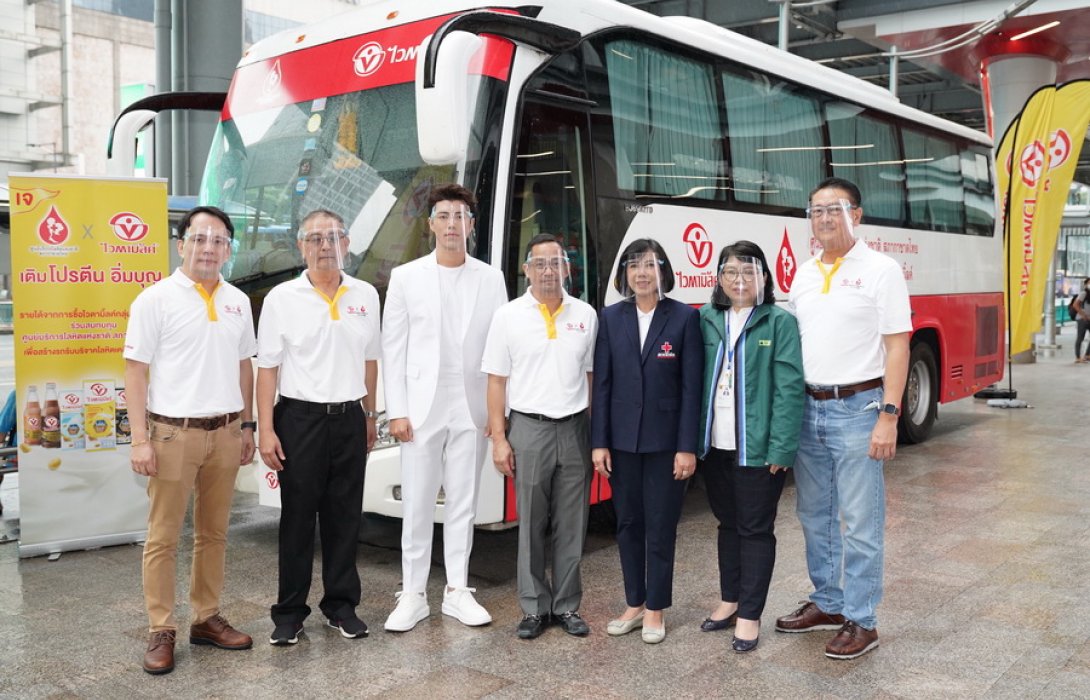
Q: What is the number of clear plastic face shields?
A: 7